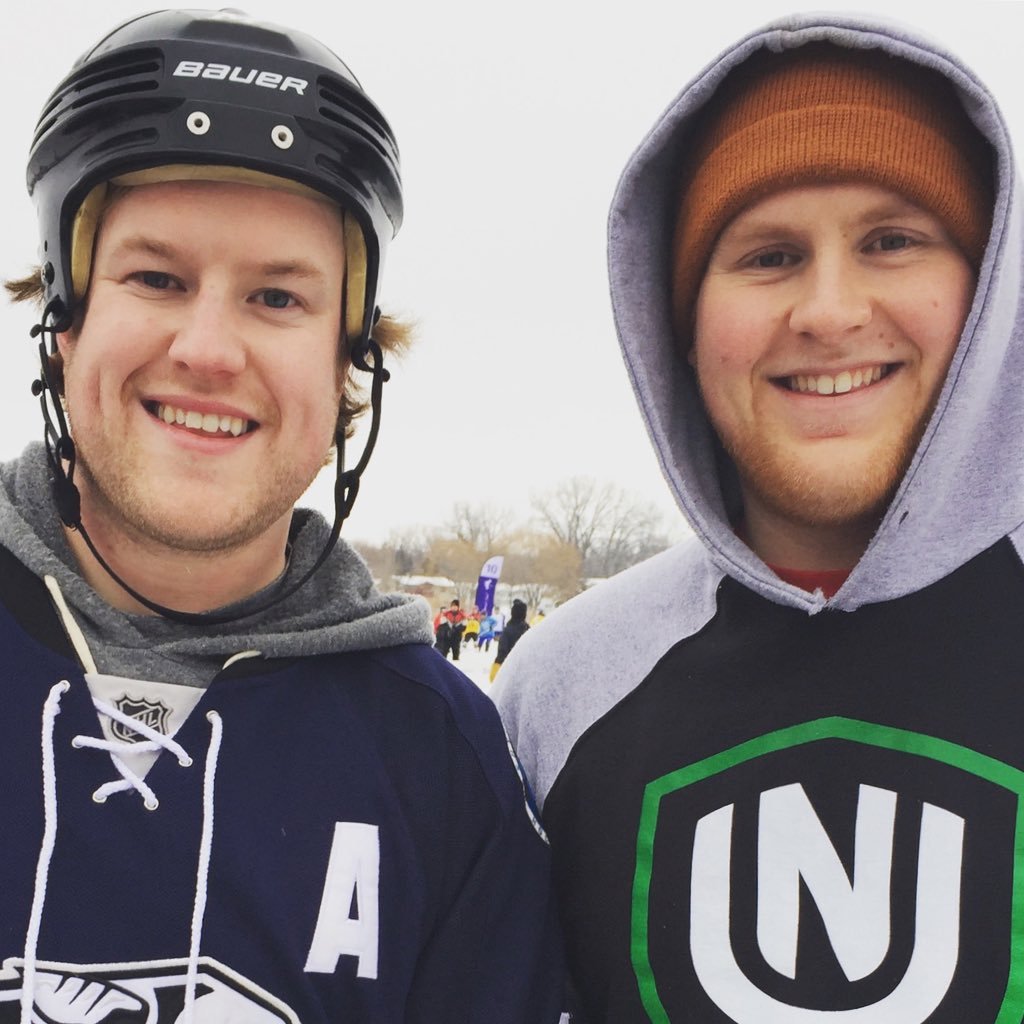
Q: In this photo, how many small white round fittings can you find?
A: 2